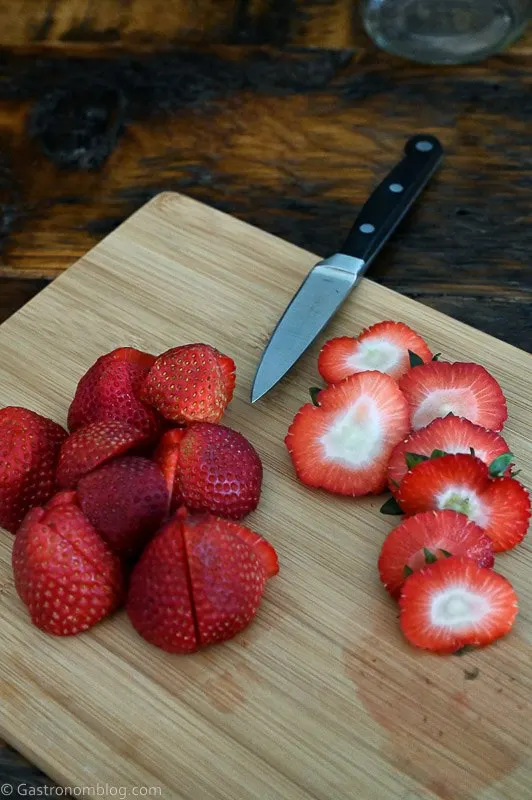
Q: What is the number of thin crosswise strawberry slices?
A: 7